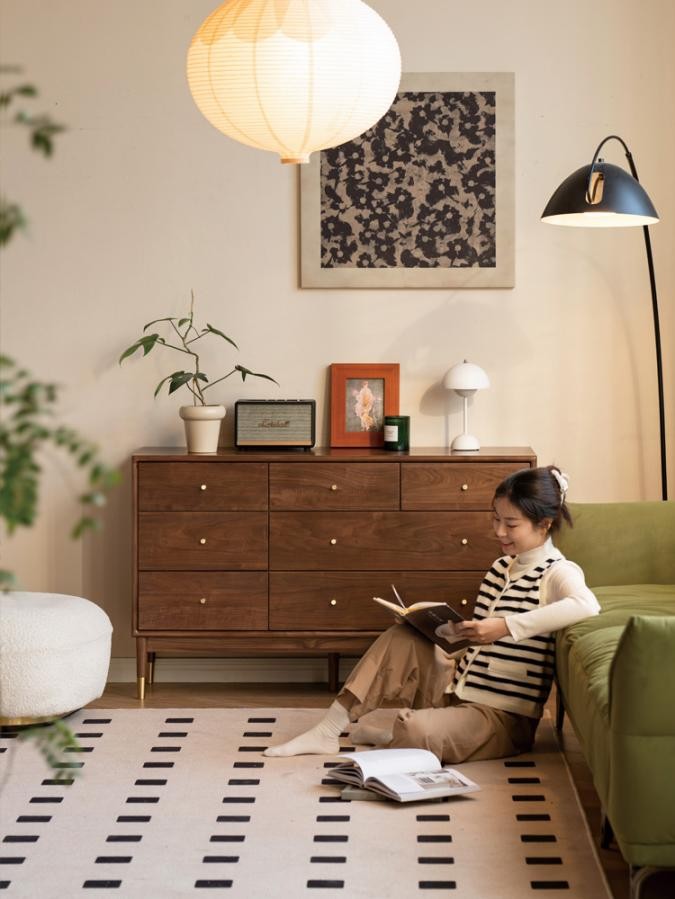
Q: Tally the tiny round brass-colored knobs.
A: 9